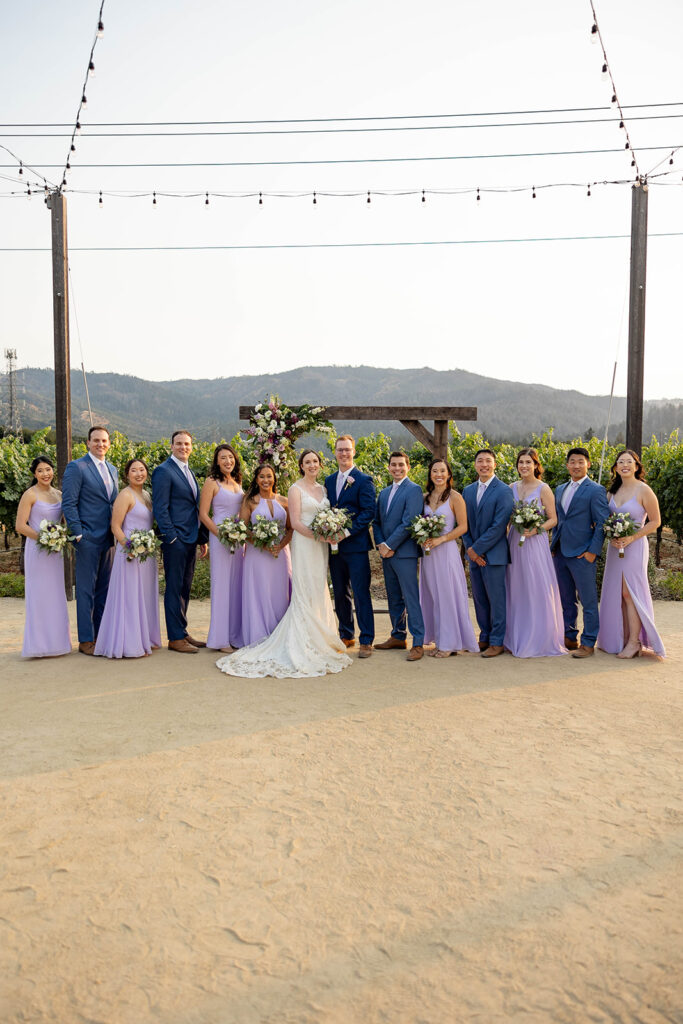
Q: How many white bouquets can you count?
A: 8